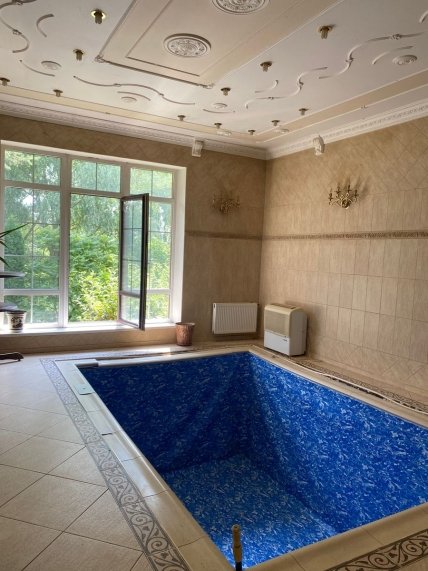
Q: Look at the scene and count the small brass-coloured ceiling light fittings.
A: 12